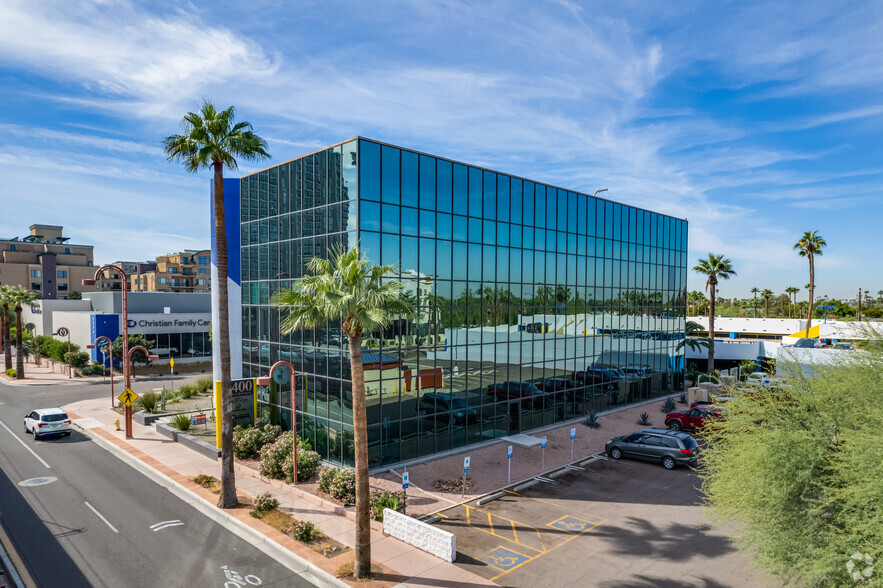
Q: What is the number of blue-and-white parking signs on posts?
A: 5